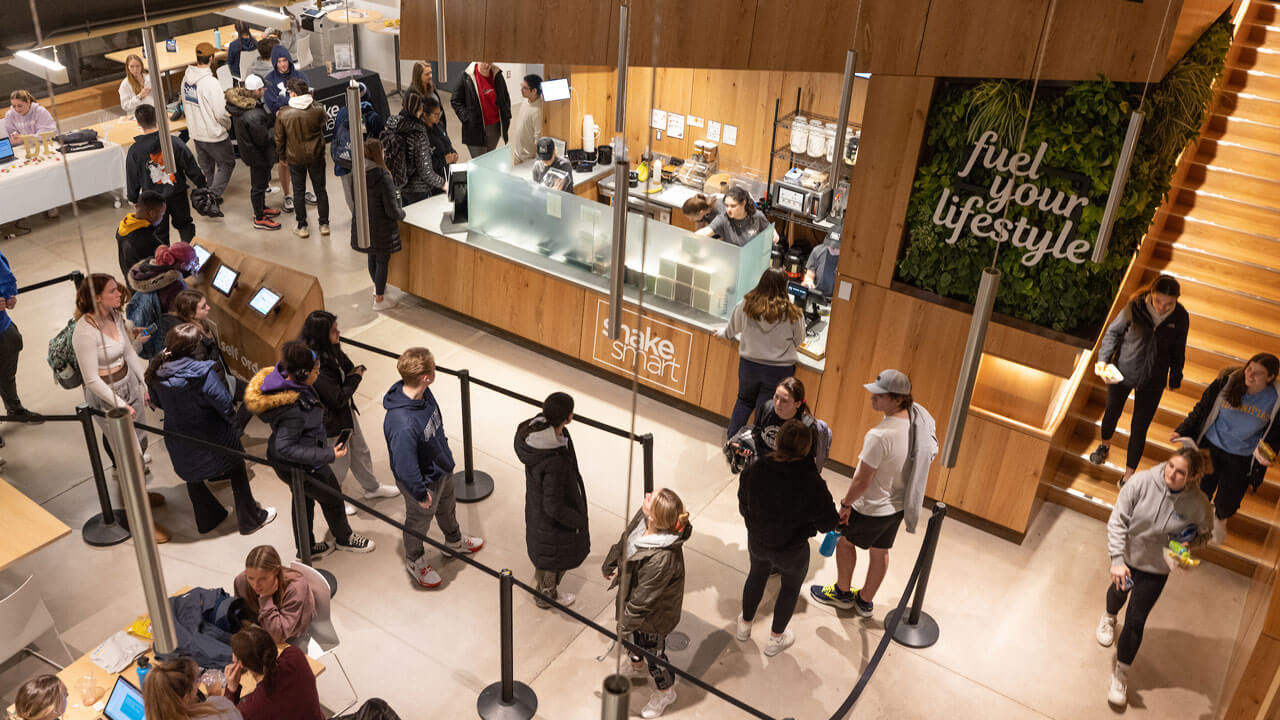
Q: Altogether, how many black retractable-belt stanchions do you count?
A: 7